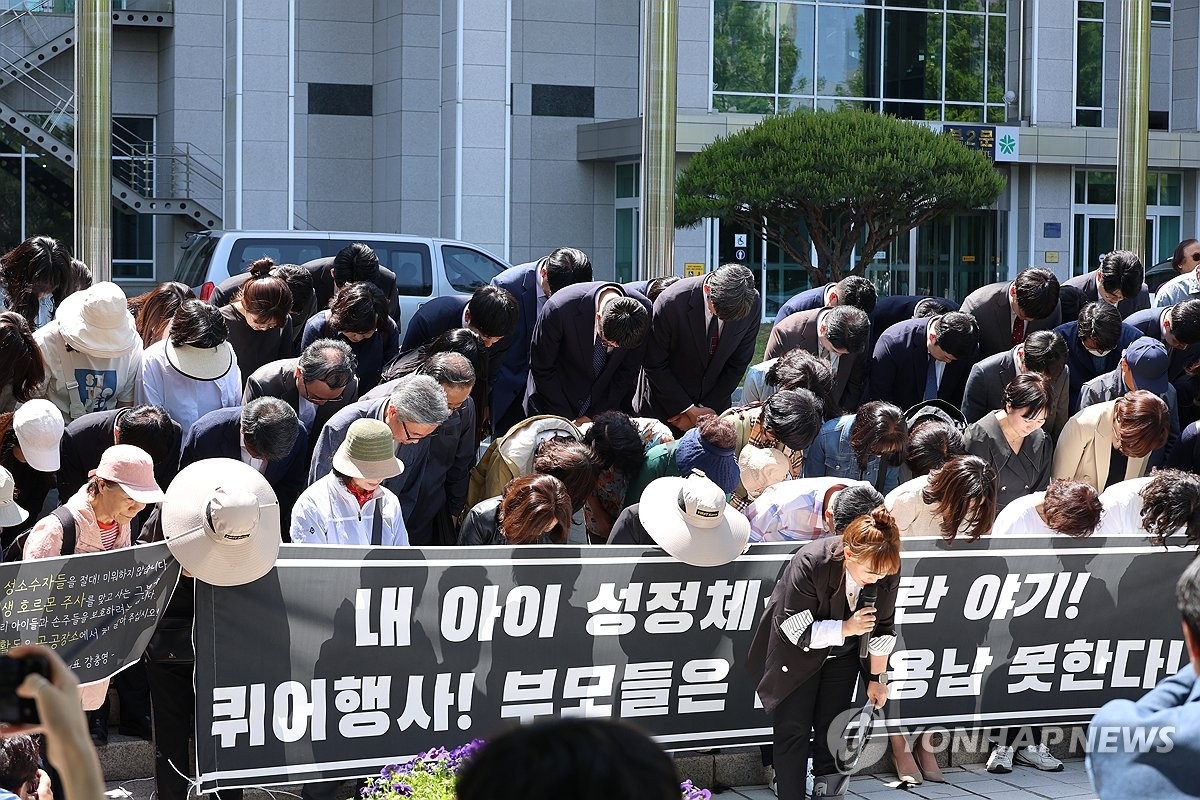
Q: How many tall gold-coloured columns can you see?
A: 3